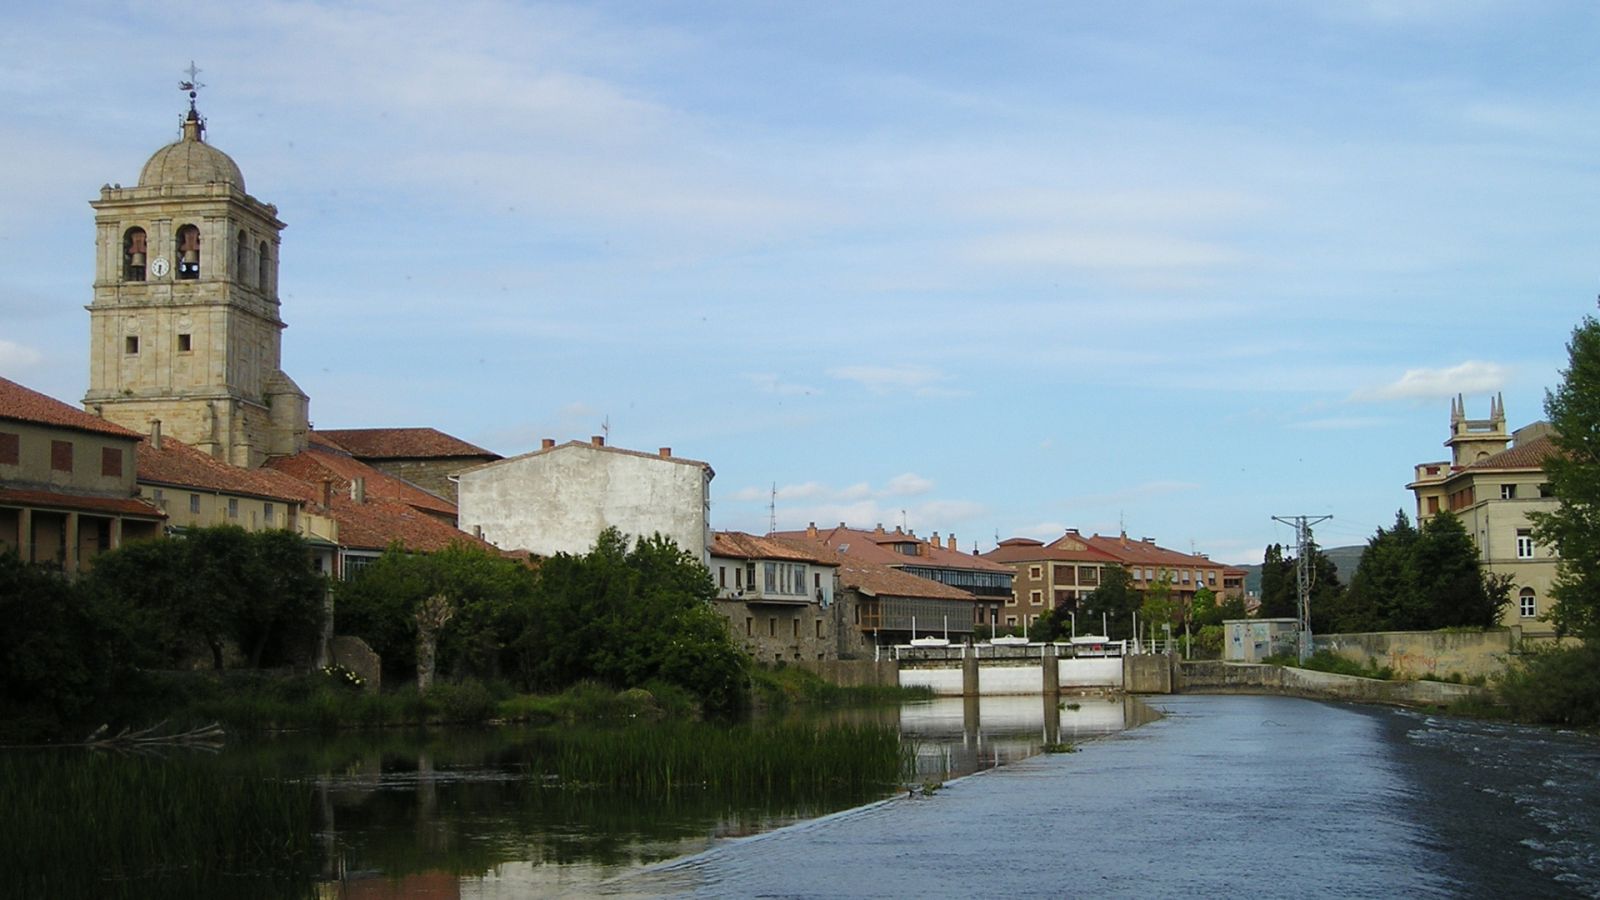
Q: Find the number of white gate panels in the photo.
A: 3